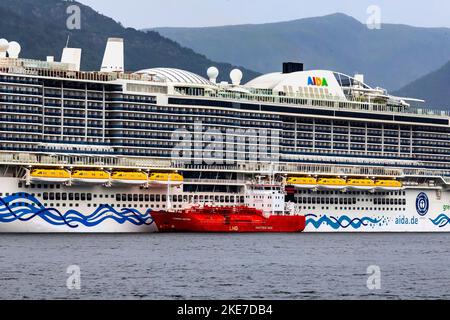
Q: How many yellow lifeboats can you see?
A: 8